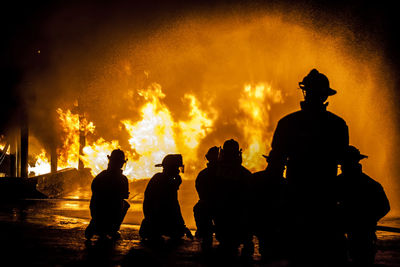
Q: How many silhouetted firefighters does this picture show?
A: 7